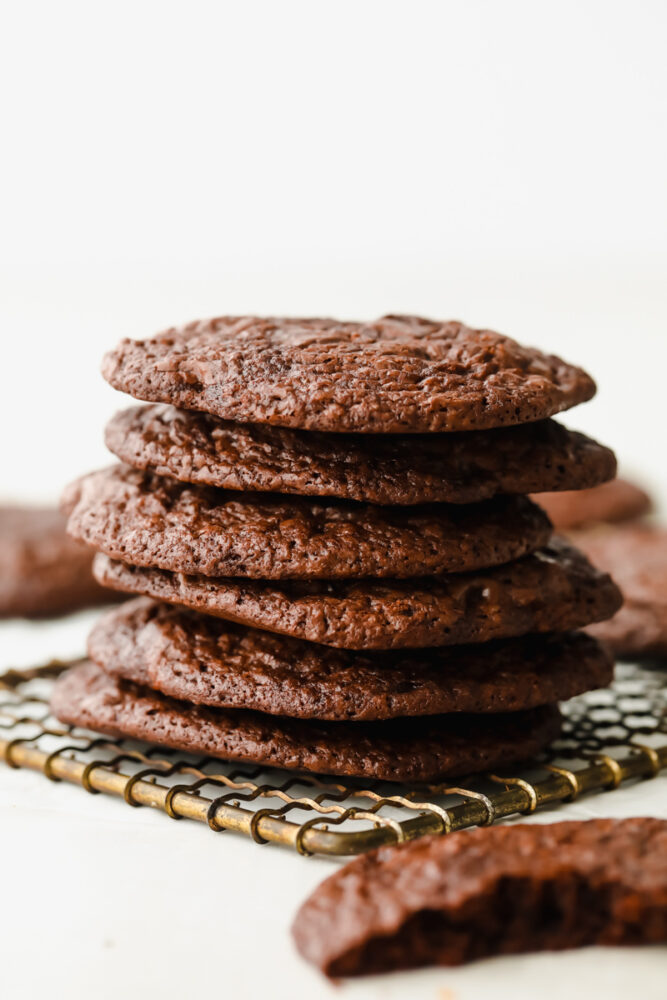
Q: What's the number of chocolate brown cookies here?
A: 10